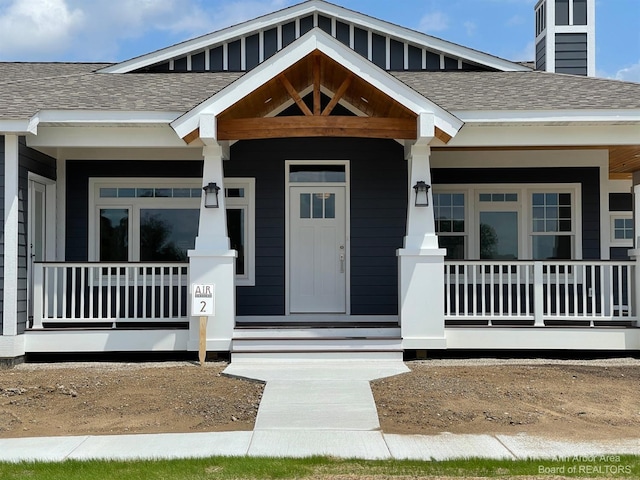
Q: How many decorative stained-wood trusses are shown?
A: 1